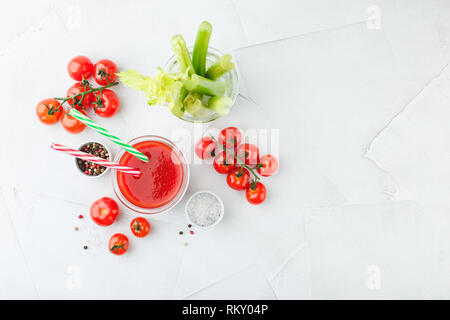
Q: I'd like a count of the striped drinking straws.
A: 2